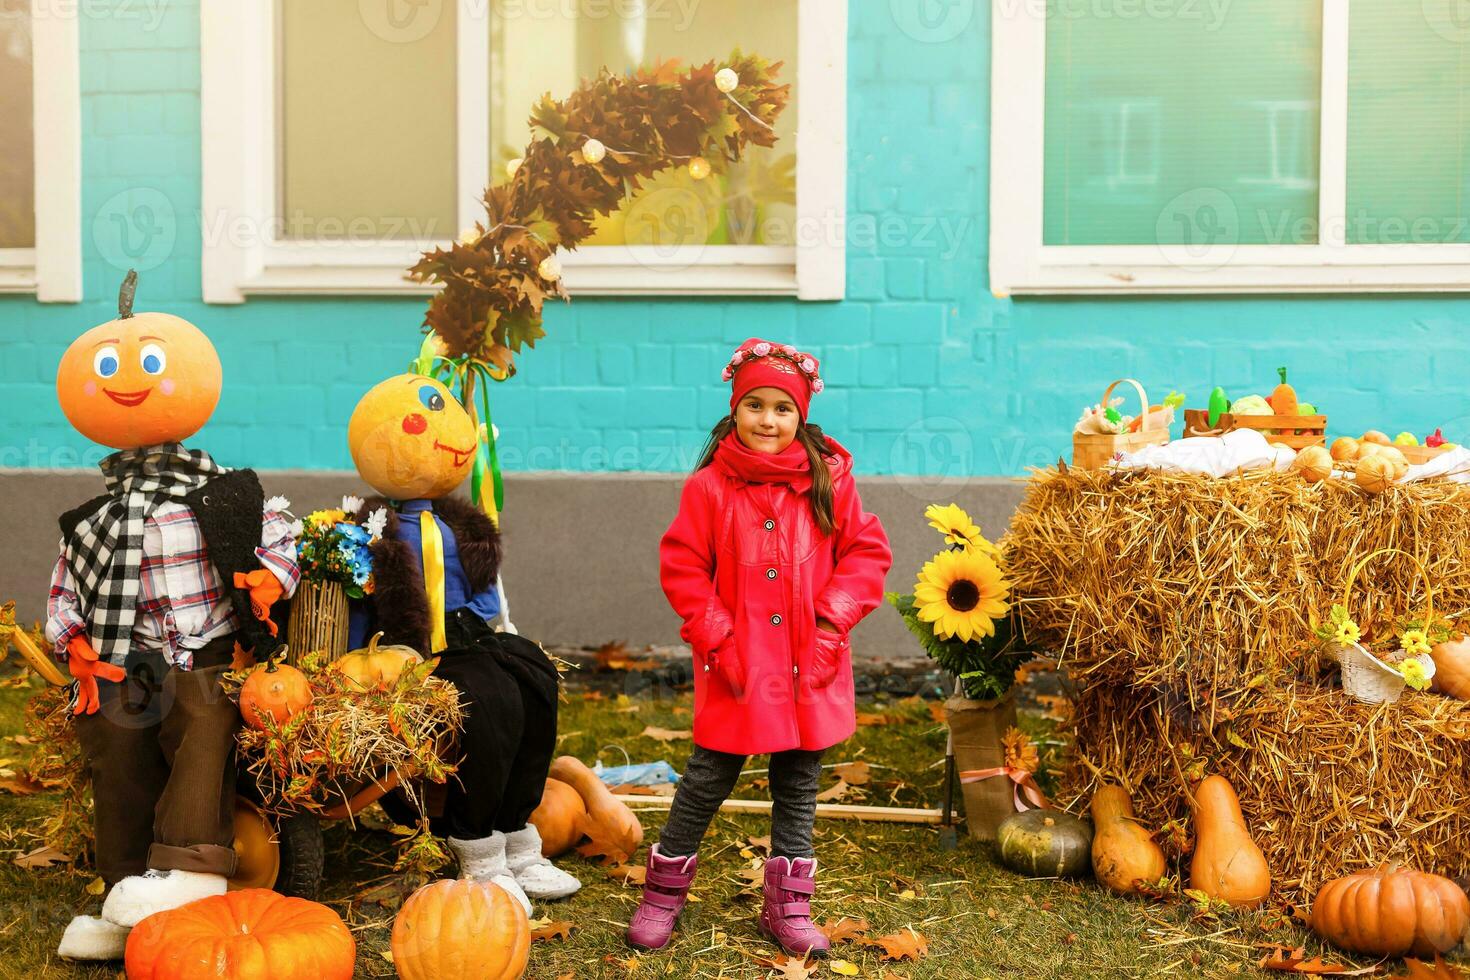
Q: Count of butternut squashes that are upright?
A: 2